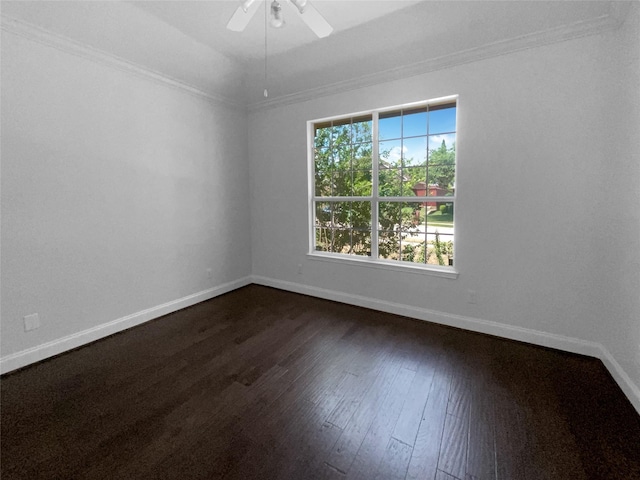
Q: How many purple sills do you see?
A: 0